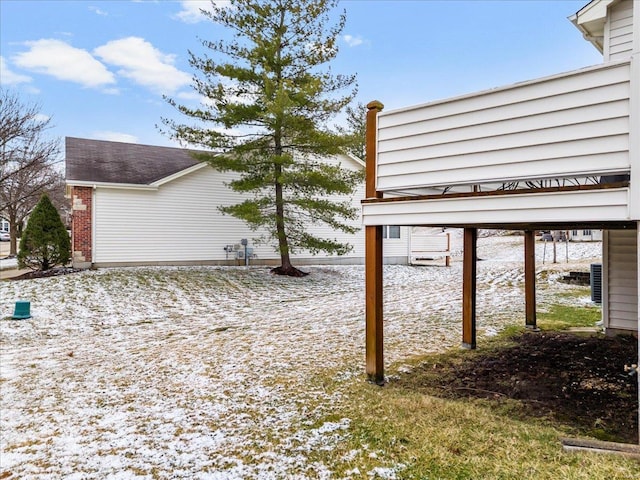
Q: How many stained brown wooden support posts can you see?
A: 3